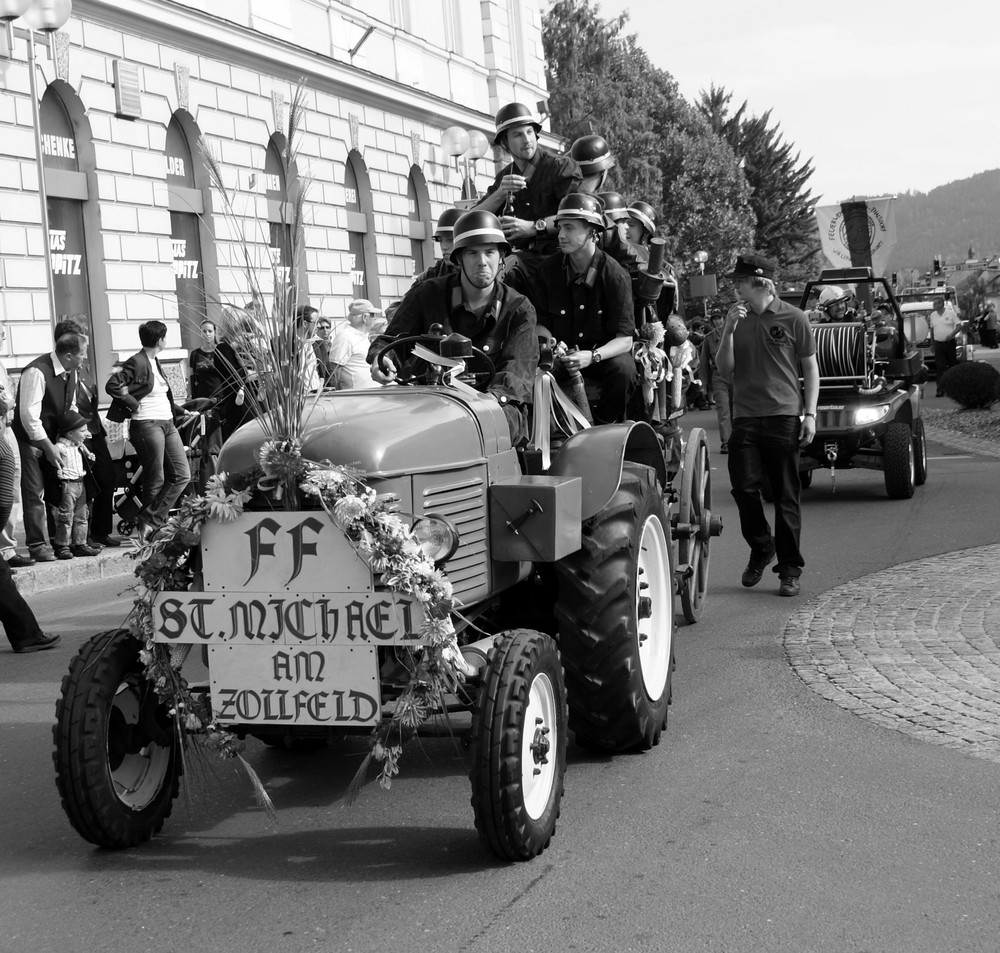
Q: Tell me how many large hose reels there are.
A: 1